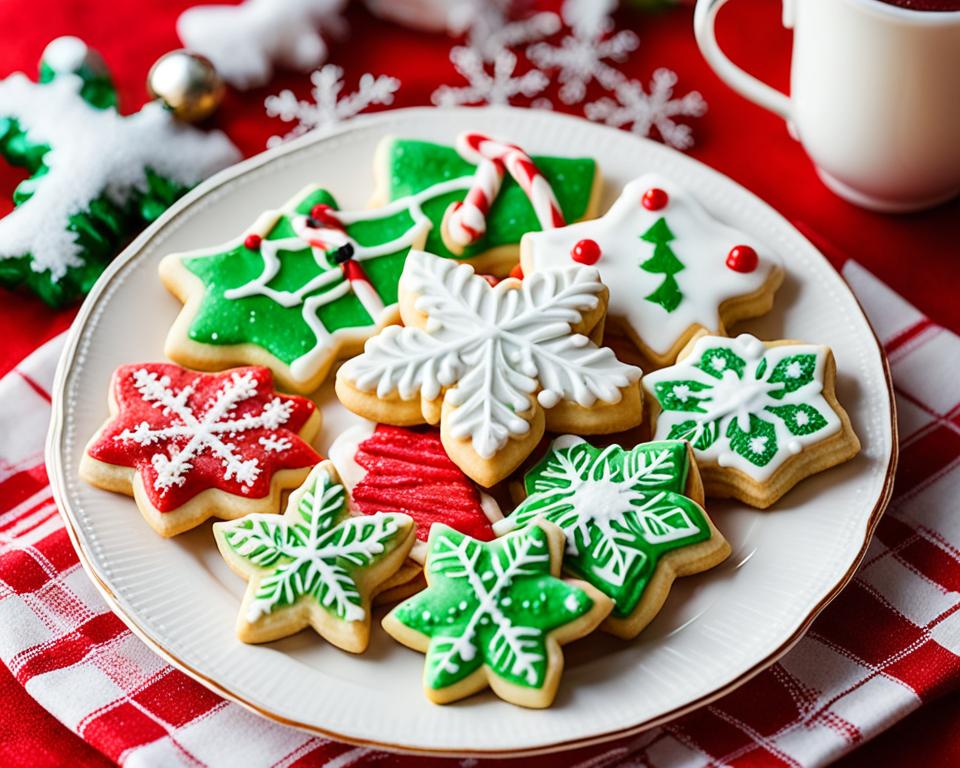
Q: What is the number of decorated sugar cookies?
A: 10